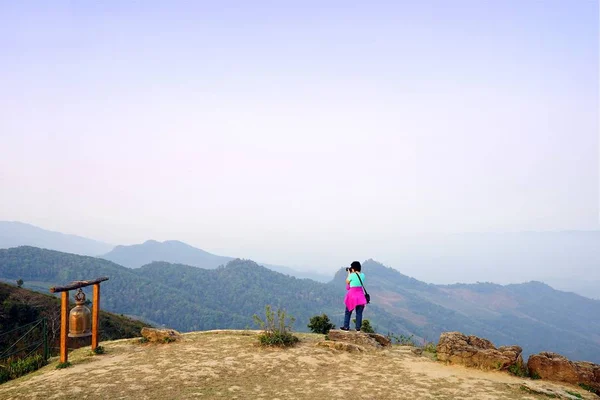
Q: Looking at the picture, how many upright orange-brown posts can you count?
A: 2